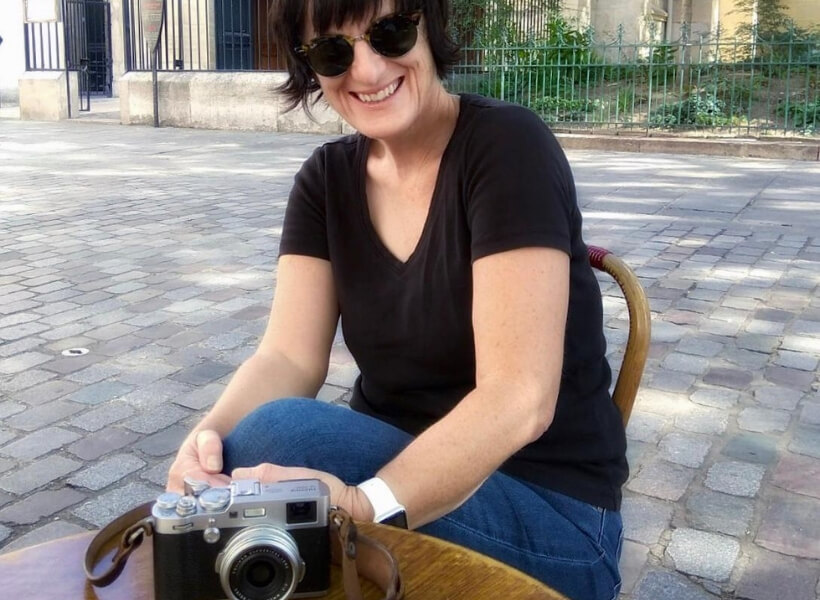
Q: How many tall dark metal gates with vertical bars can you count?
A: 1